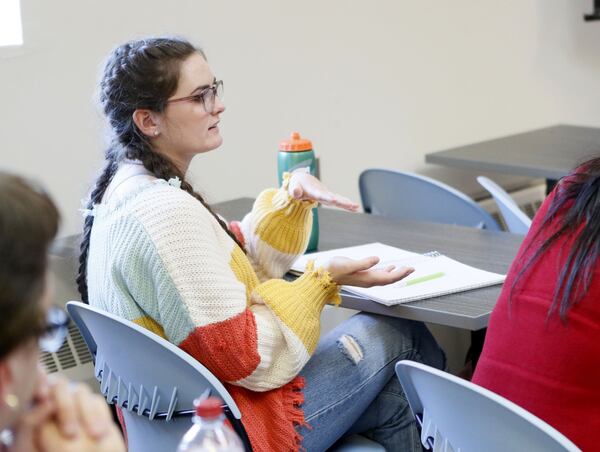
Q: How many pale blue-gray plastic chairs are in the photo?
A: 4